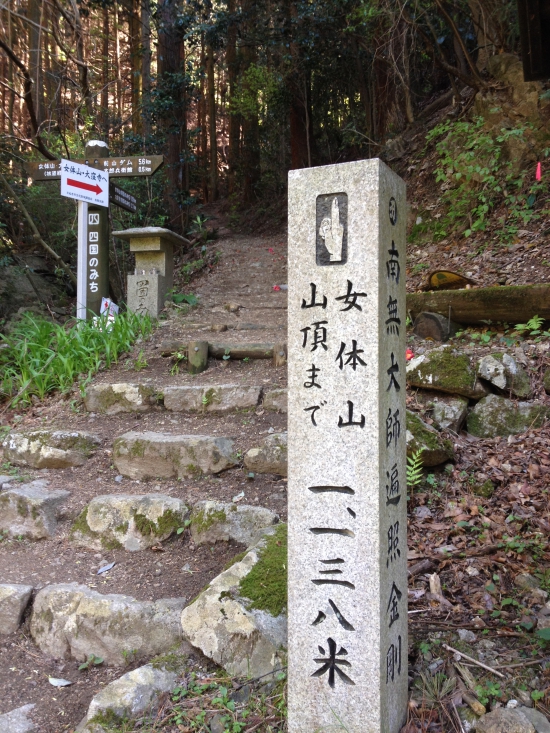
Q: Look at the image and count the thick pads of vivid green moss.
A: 1